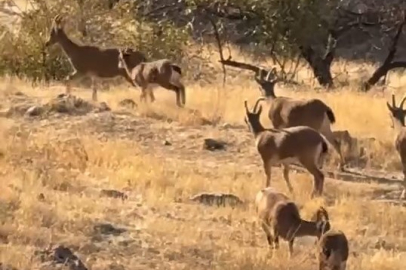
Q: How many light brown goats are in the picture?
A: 7